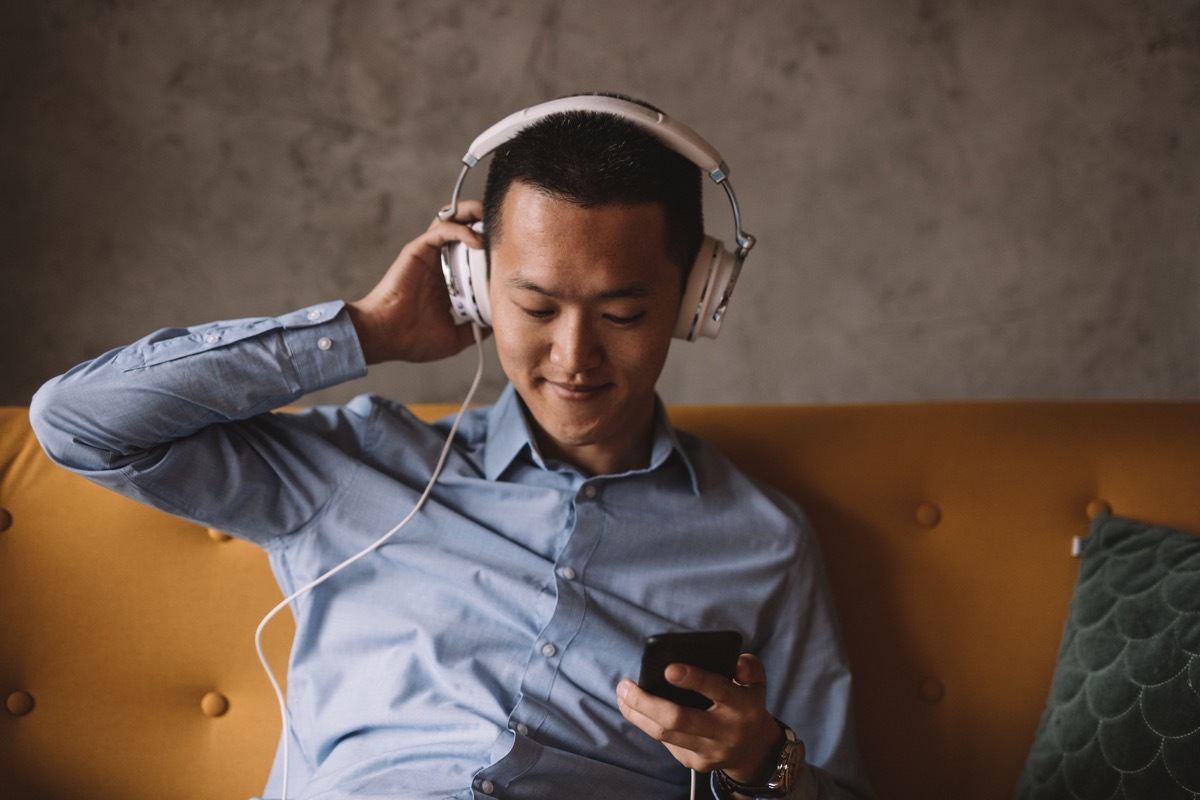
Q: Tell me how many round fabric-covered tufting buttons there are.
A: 7